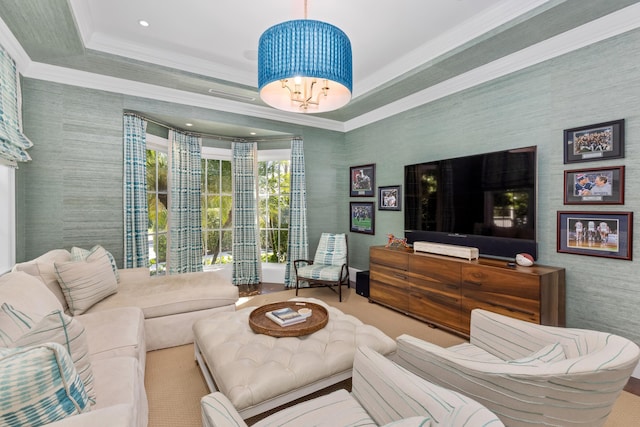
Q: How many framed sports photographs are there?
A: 6